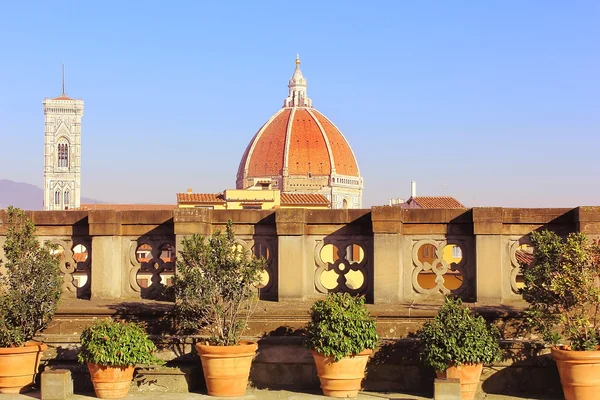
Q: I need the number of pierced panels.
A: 6